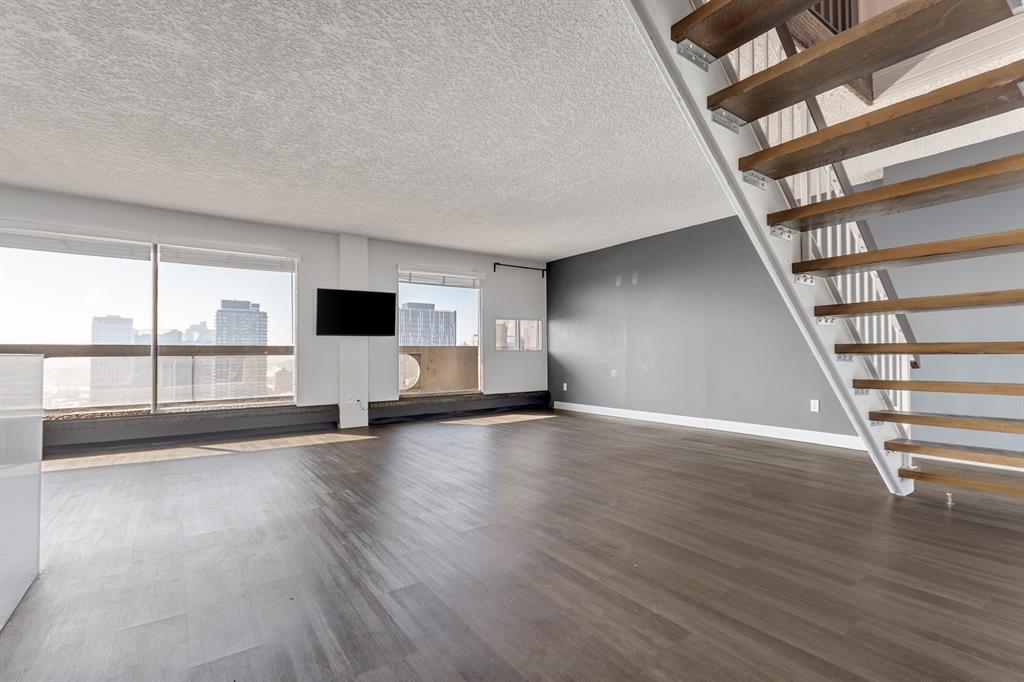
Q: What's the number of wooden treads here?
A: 11